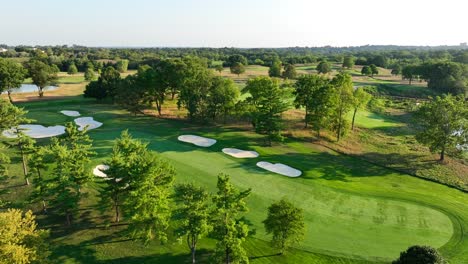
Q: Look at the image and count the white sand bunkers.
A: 7